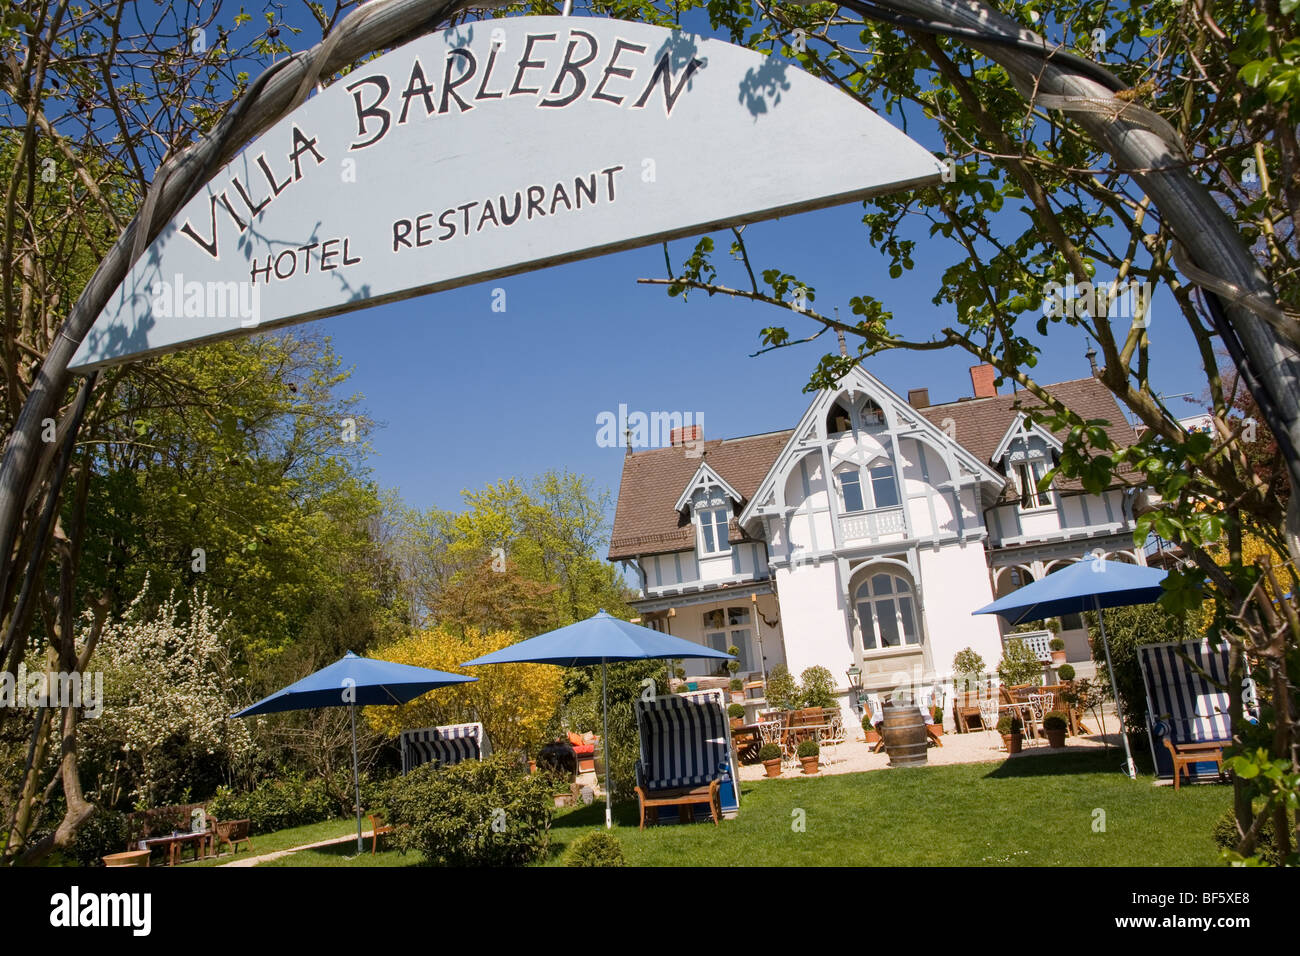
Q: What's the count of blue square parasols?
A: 3